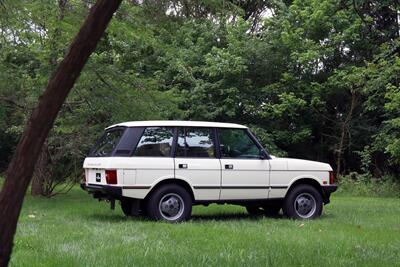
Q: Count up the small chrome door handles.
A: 2